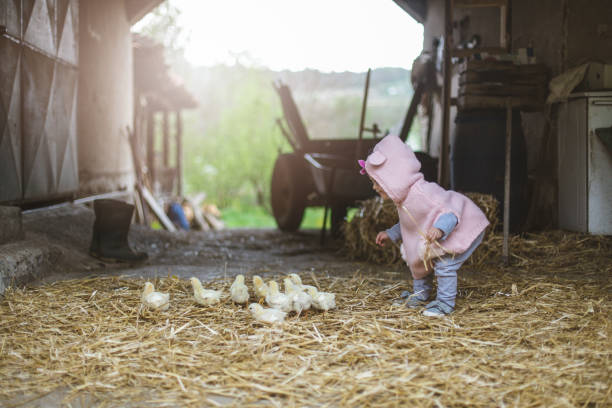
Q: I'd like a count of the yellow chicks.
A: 9